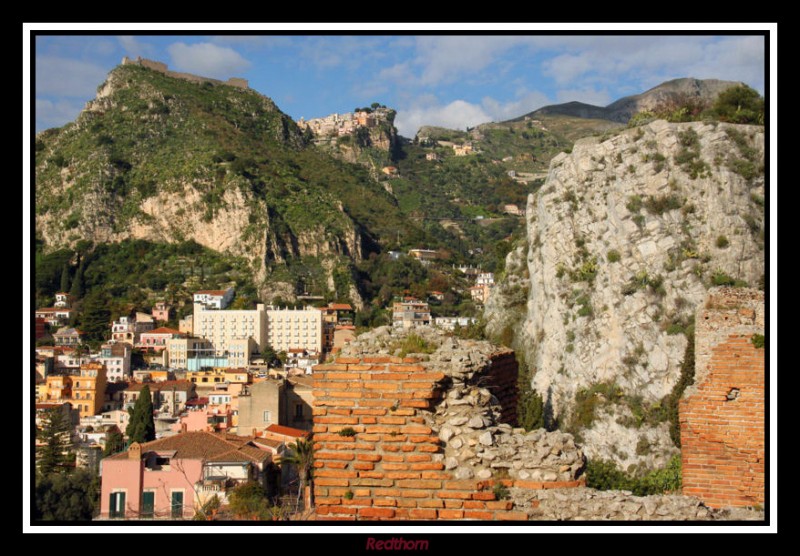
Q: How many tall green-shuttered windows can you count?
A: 3